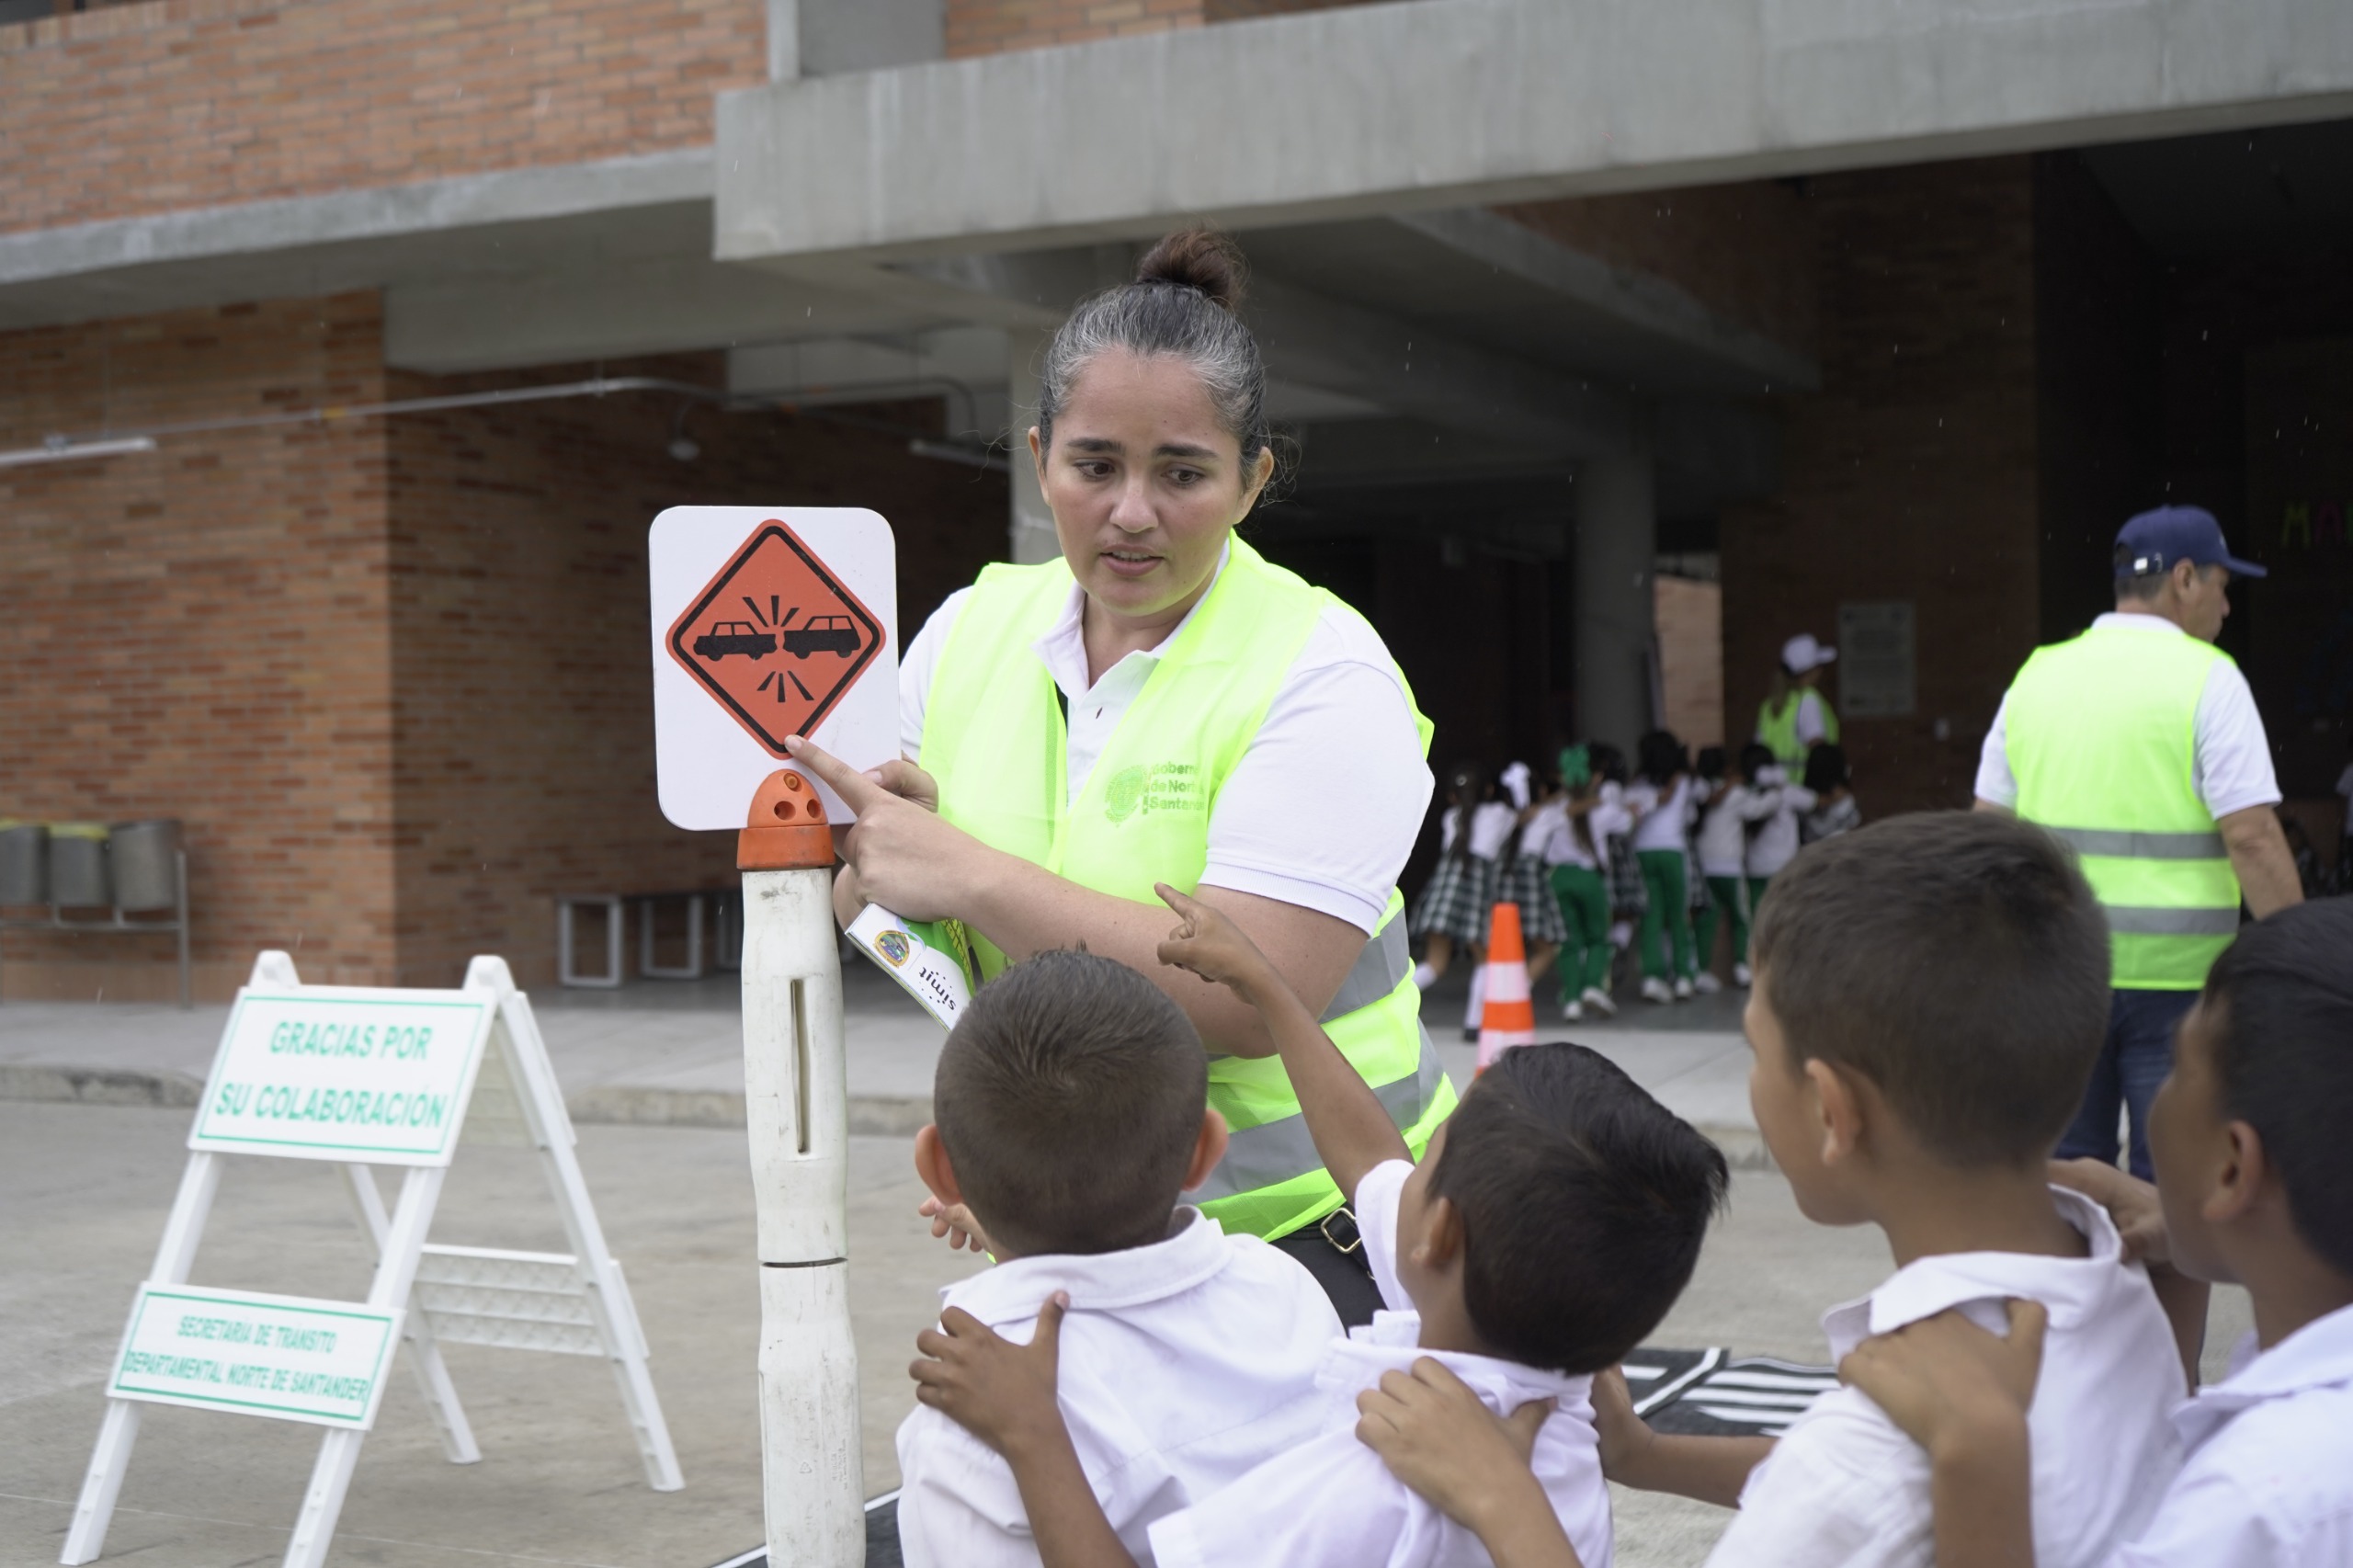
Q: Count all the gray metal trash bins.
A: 3